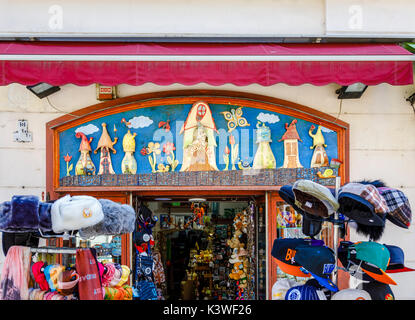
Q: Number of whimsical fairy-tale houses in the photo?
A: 7